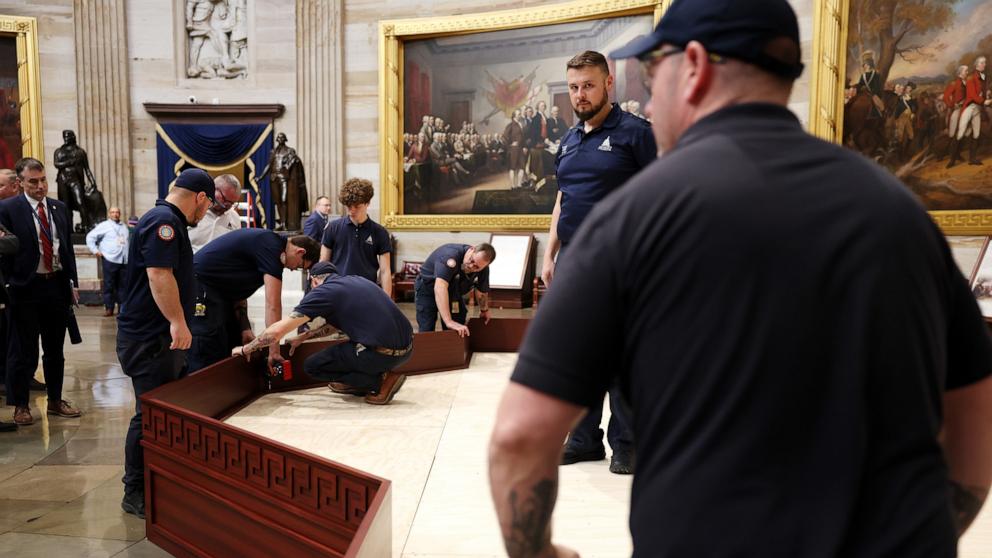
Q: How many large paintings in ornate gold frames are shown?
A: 3